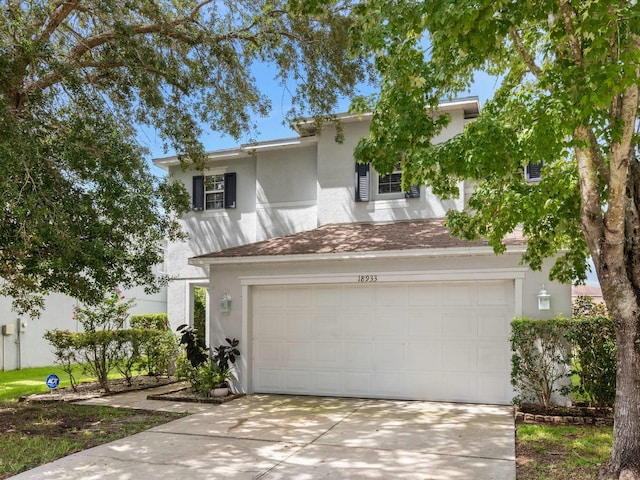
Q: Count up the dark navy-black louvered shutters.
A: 5